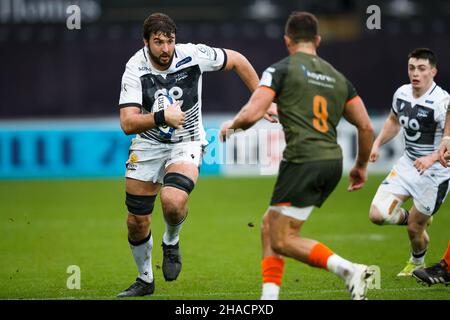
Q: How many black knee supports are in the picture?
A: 2